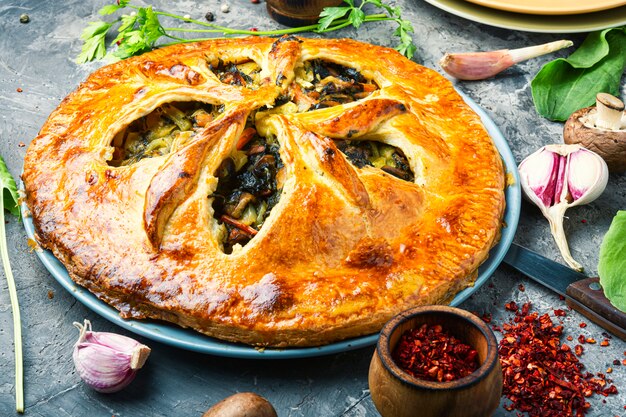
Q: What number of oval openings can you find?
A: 5